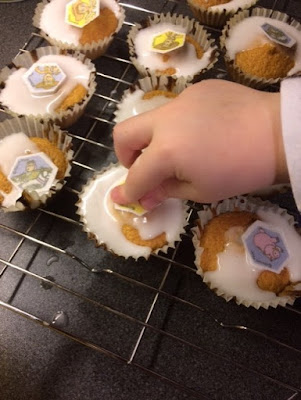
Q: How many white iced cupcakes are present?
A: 9